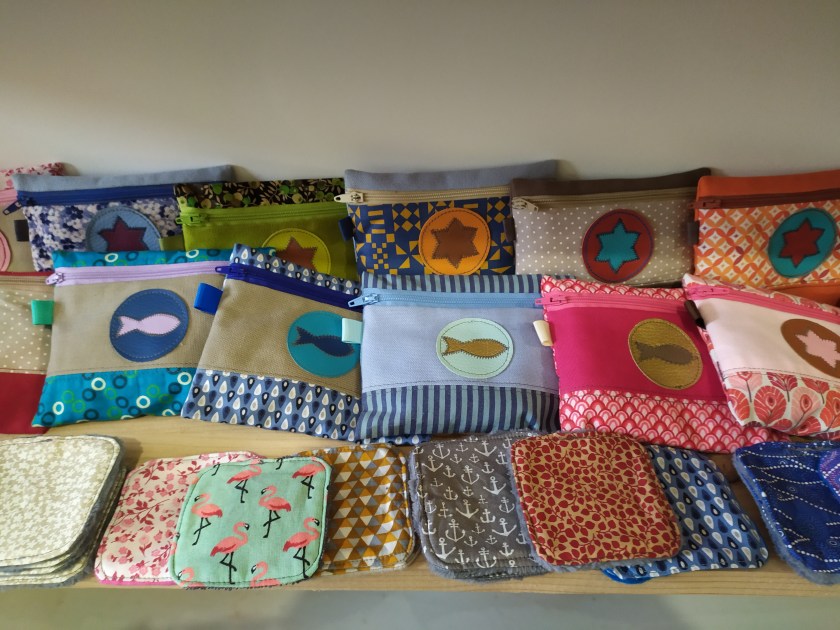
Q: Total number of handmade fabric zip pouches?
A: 12